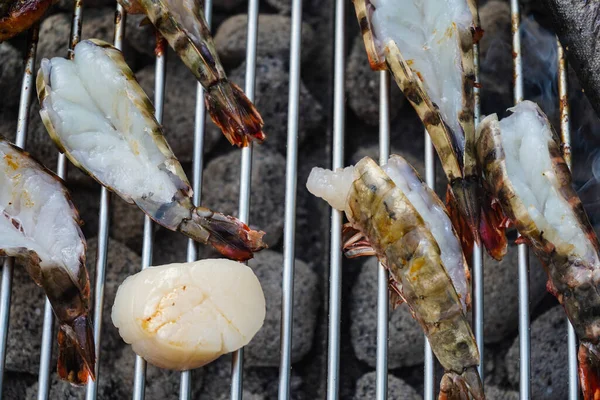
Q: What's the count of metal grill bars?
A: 13